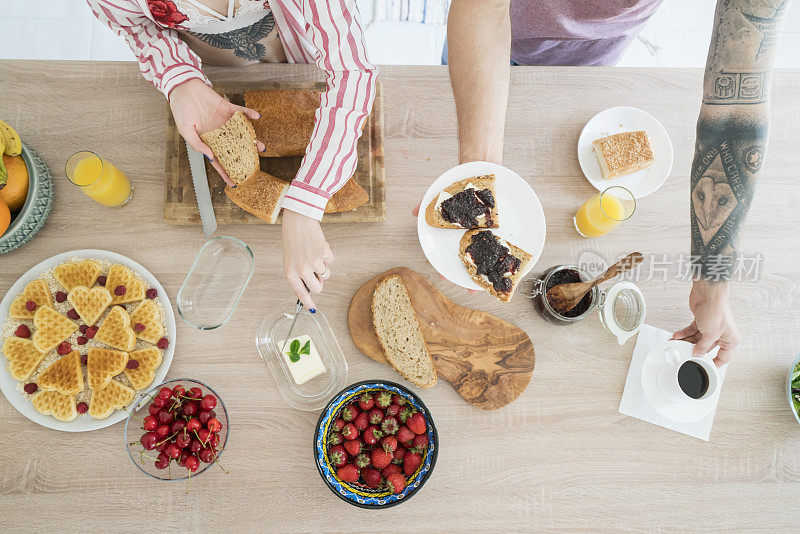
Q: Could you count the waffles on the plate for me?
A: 13